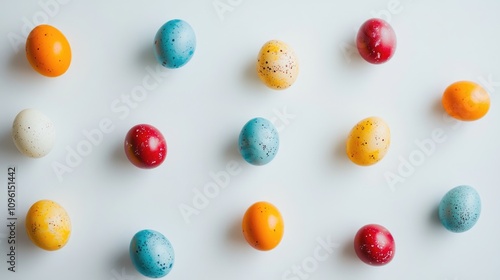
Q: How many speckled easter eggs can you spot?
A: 14